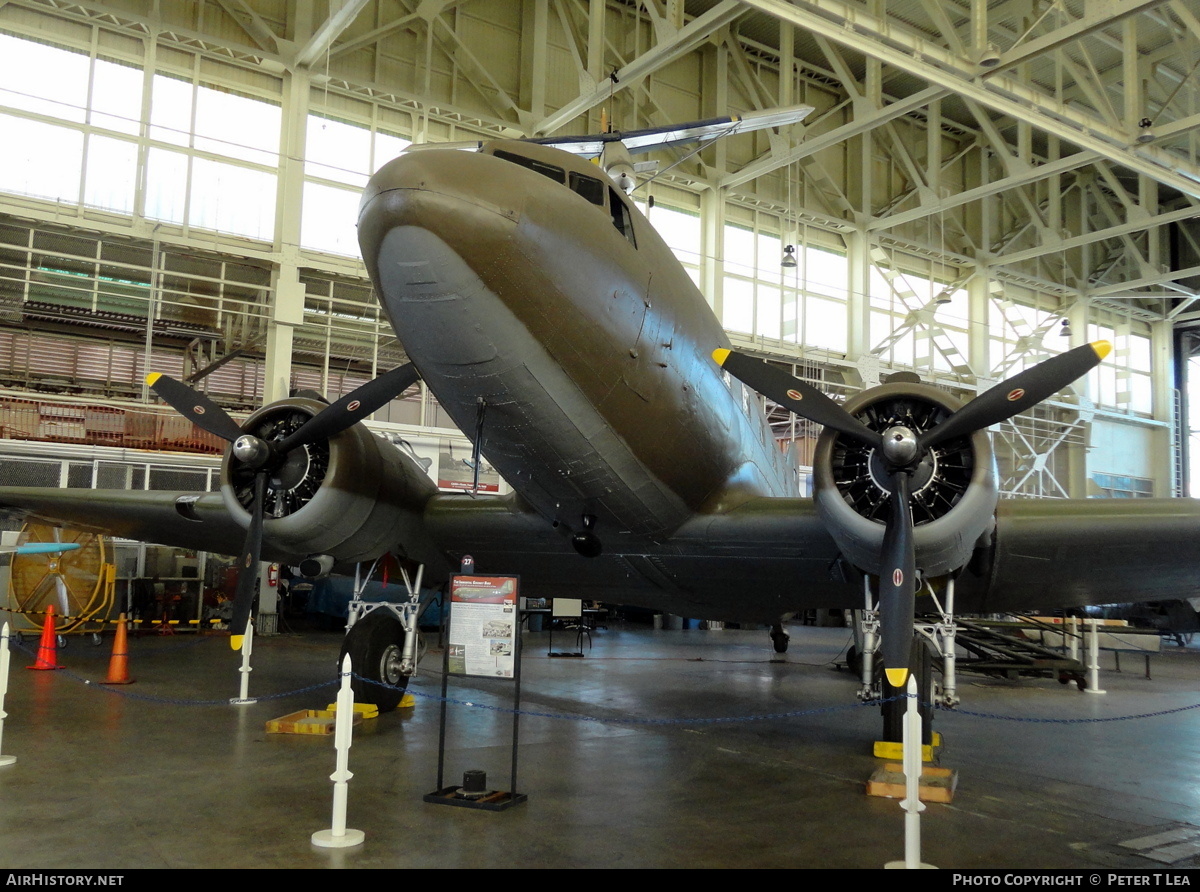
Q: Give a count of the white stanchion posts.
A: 6